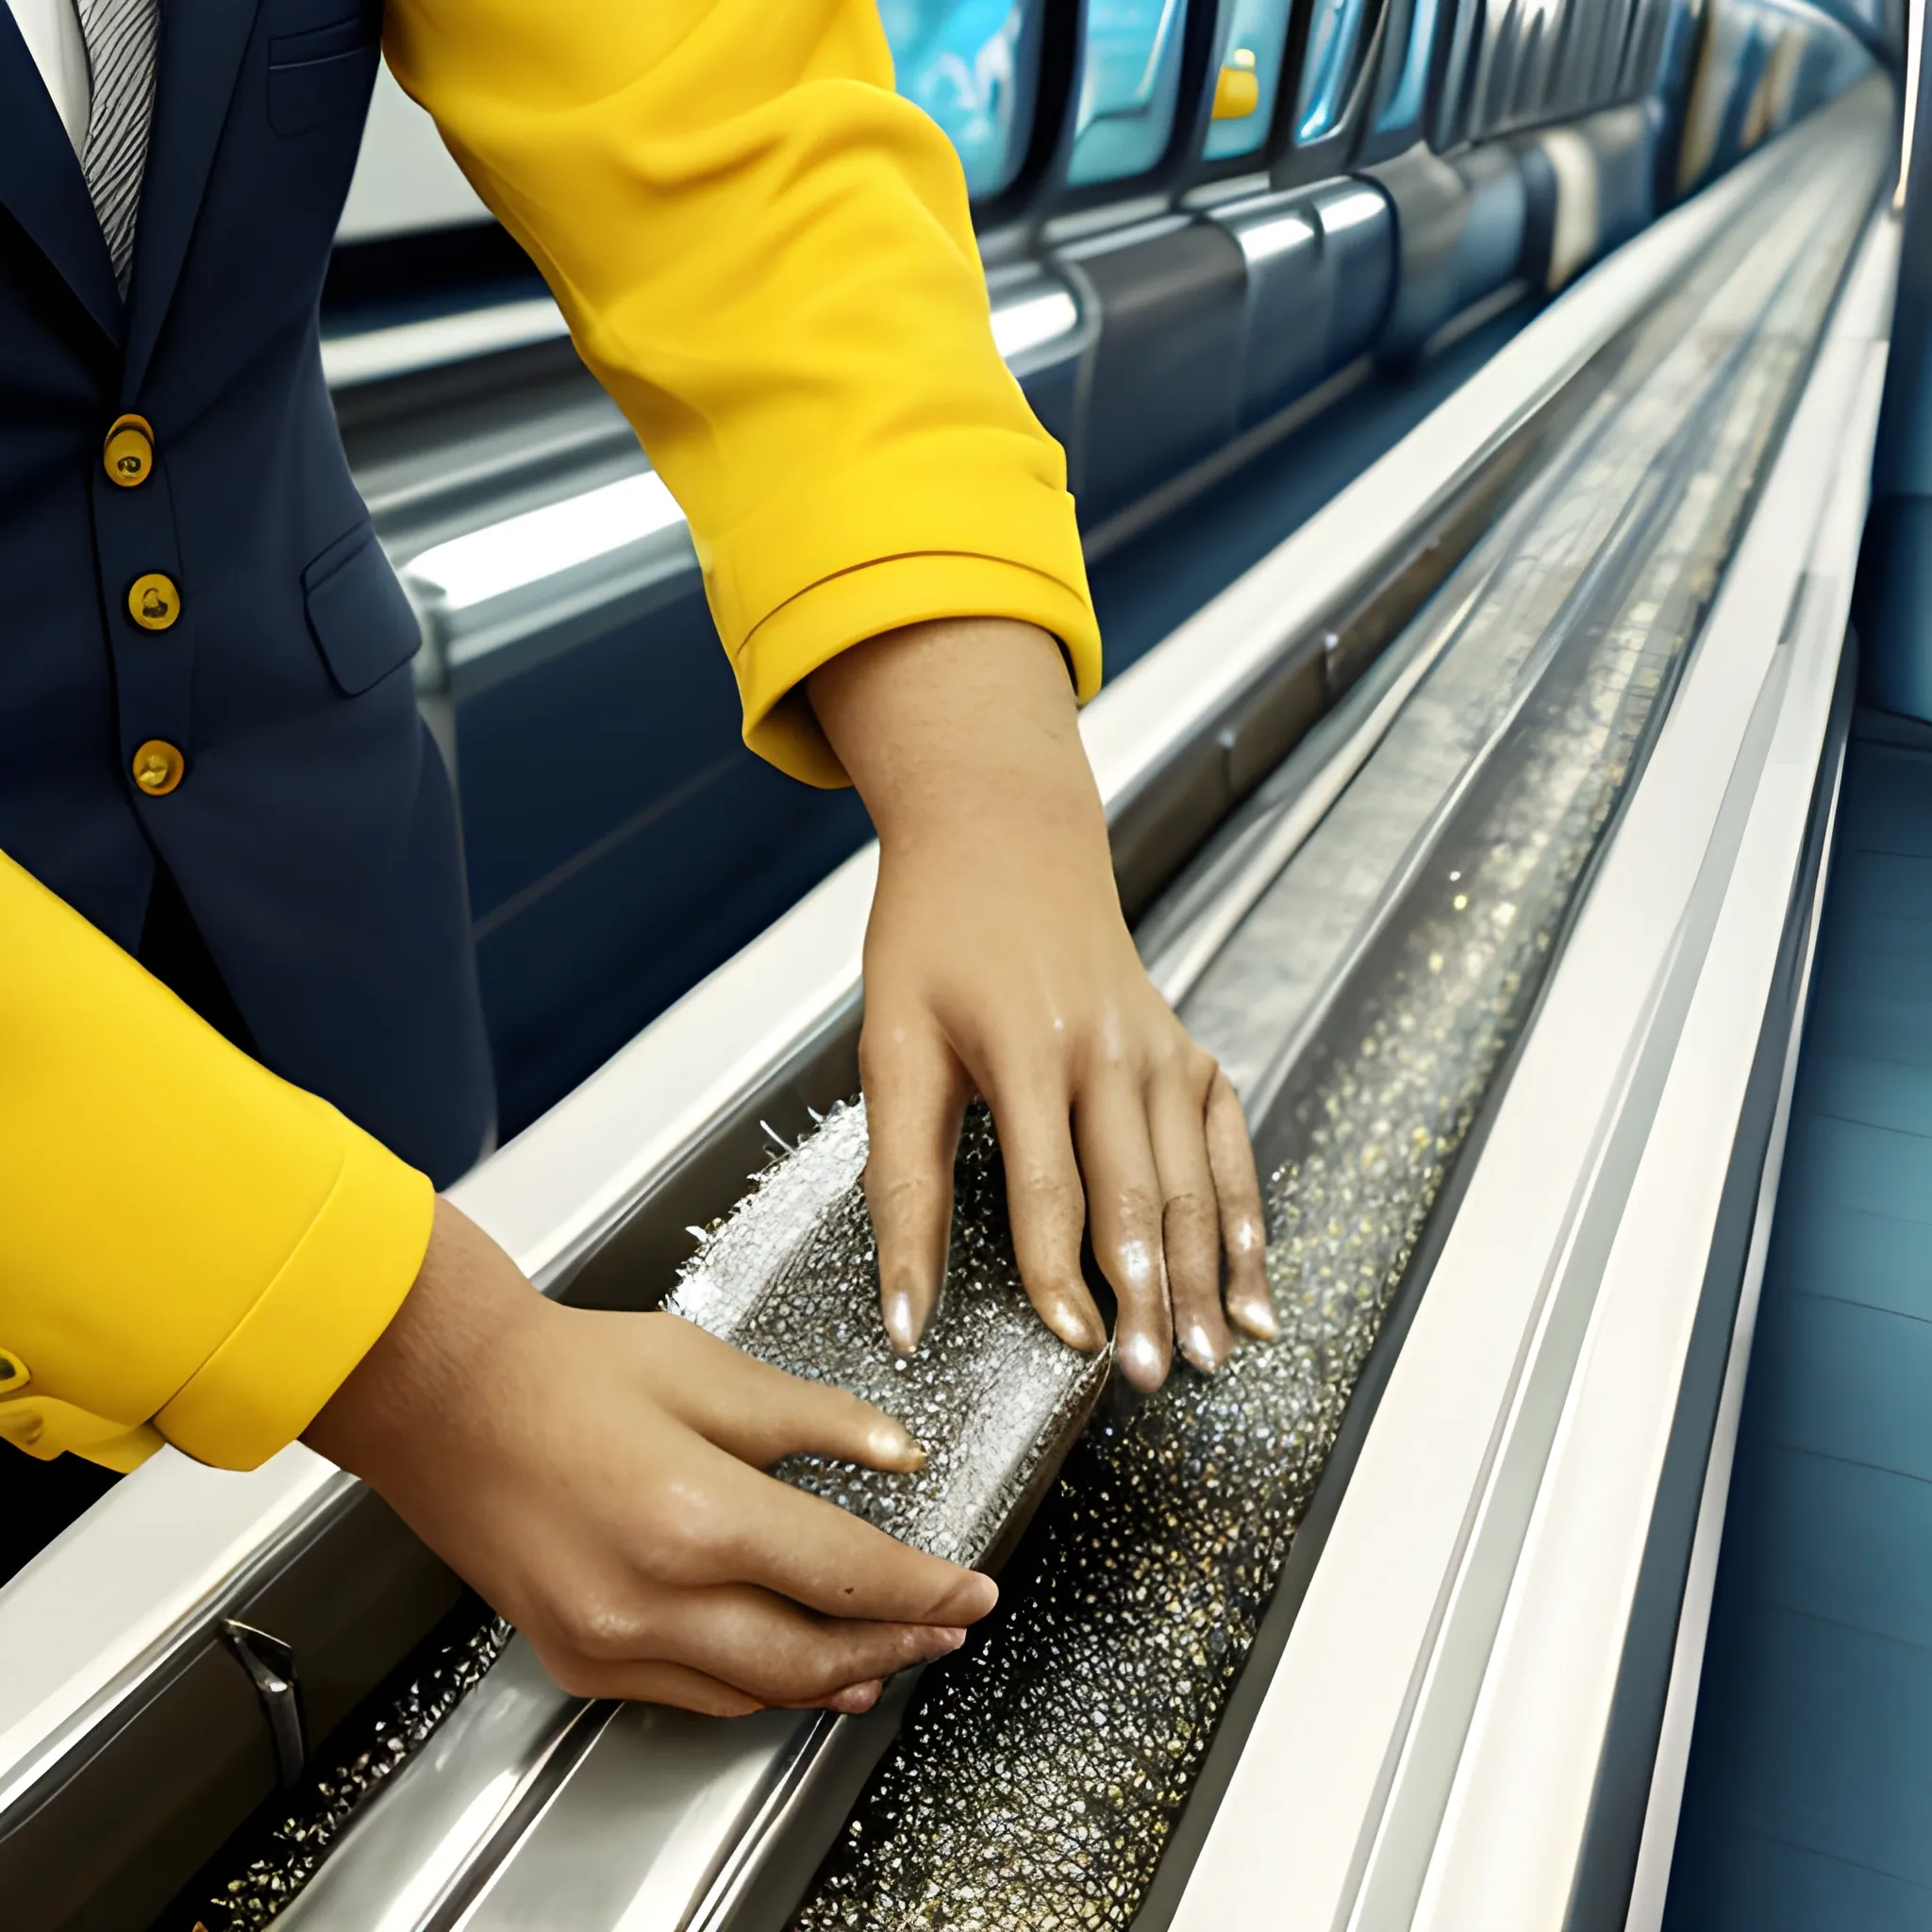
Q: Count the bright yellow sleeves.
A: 2